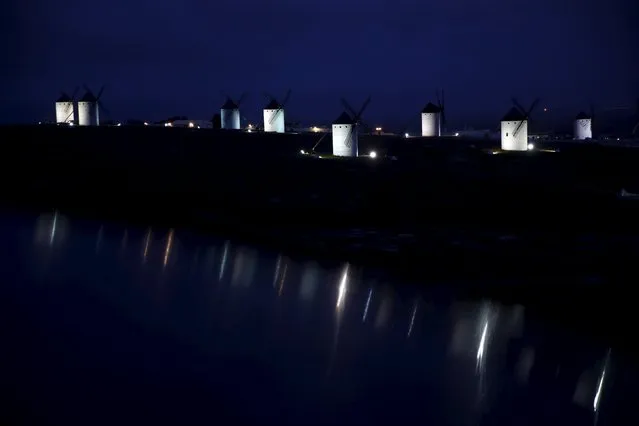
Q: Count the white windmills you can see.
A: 8